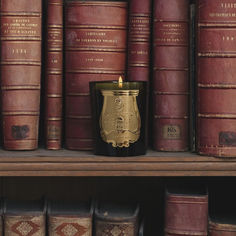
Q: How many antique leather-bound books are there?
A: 11